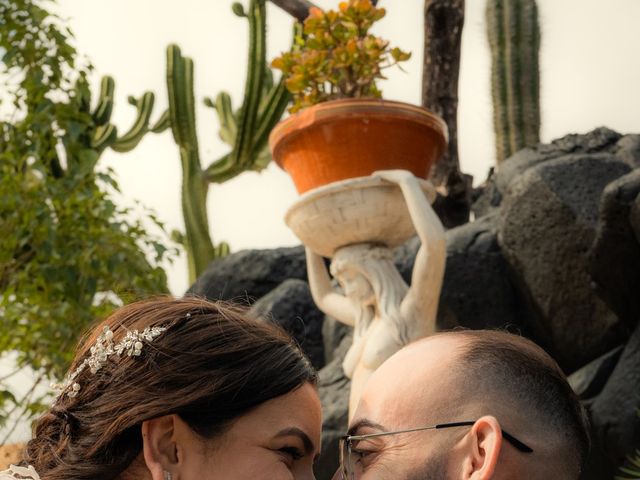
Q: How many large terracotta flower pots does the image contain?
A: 1